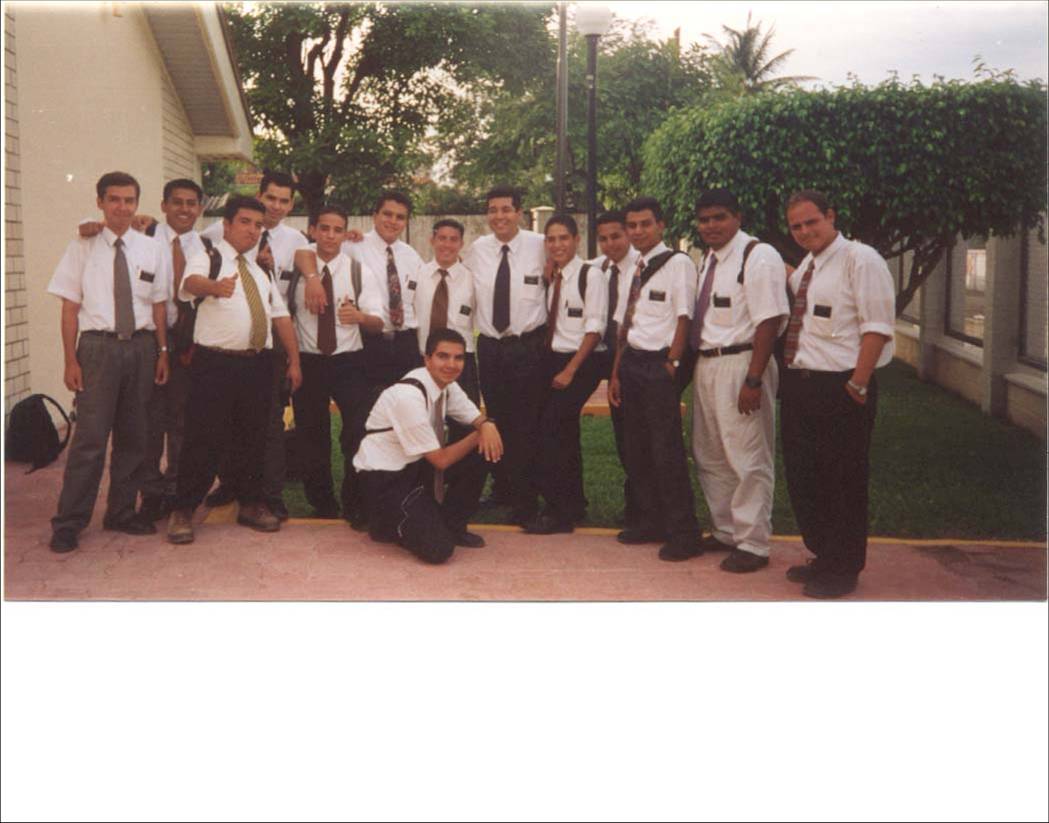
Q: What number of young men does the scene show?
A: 14